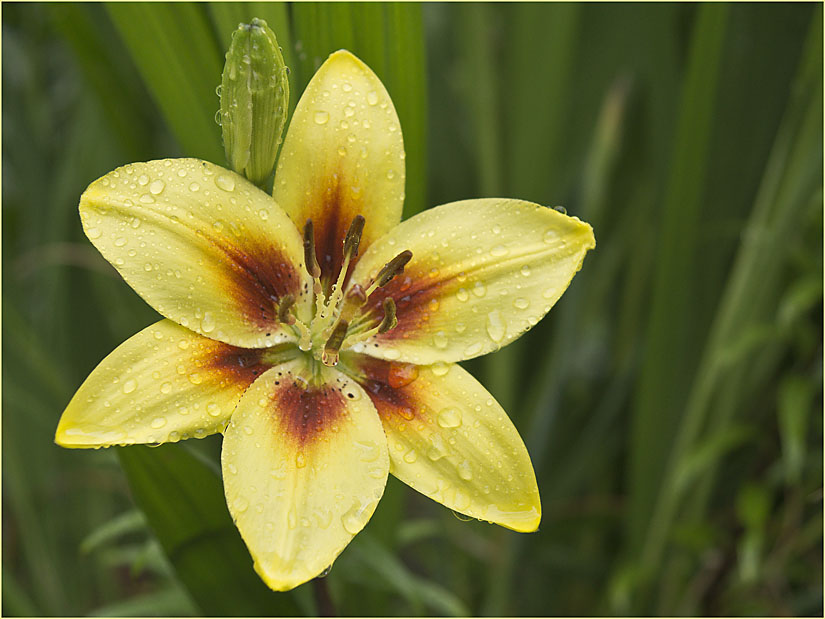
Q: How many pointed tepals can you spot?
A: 6